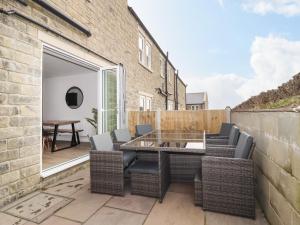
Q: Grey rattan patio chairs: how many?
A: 6